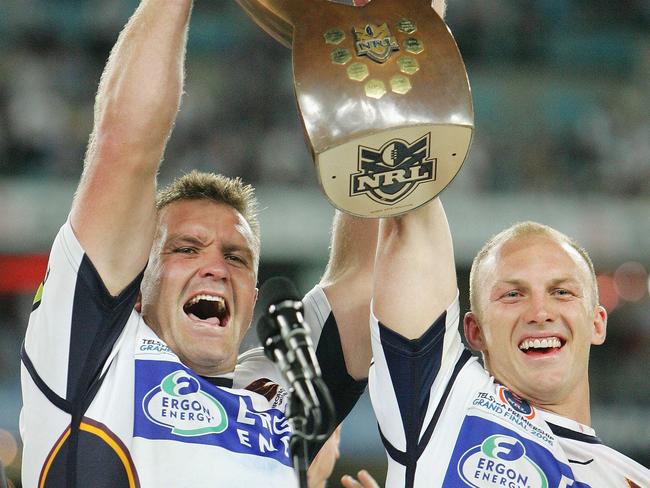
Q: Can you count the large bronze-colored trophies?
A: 1